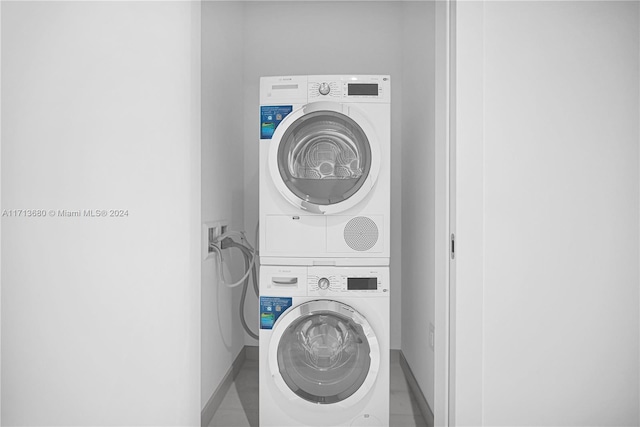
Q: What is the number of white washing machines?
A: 2